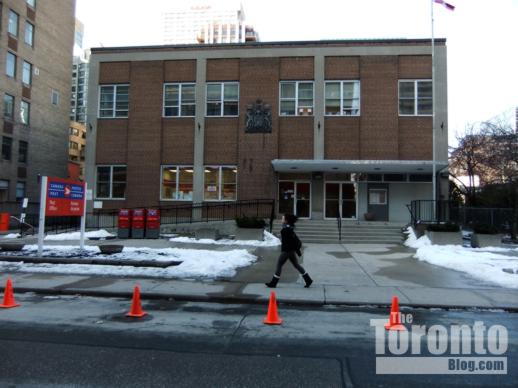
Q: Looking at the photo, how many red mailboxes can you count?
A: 3